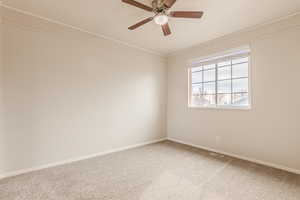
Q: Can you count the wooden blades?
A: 5